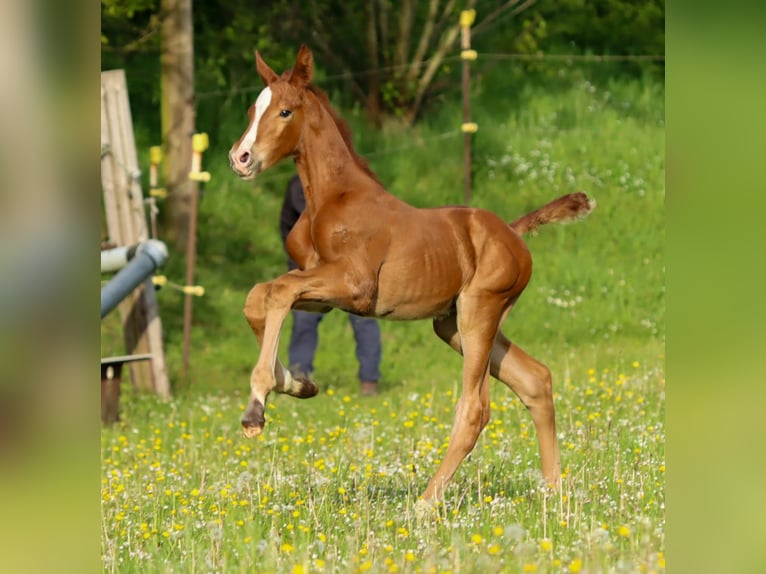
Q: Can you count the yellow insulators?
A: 9